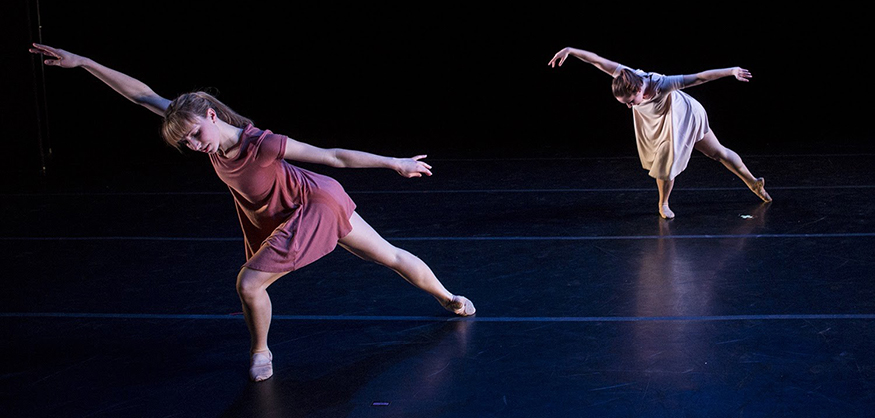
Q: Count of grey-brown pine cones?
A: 0